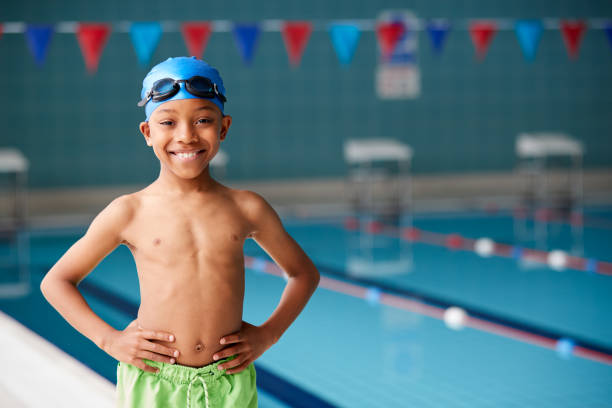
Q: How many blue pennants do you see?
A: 7